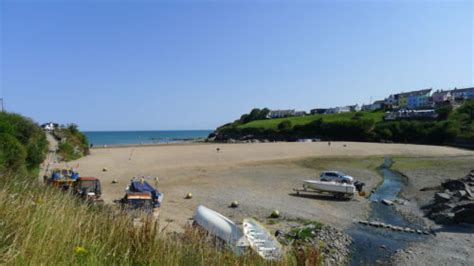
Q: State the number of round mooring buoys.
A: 5